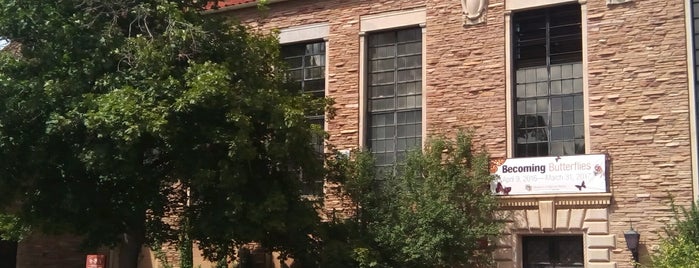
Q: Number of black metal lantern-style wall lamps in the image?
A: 1